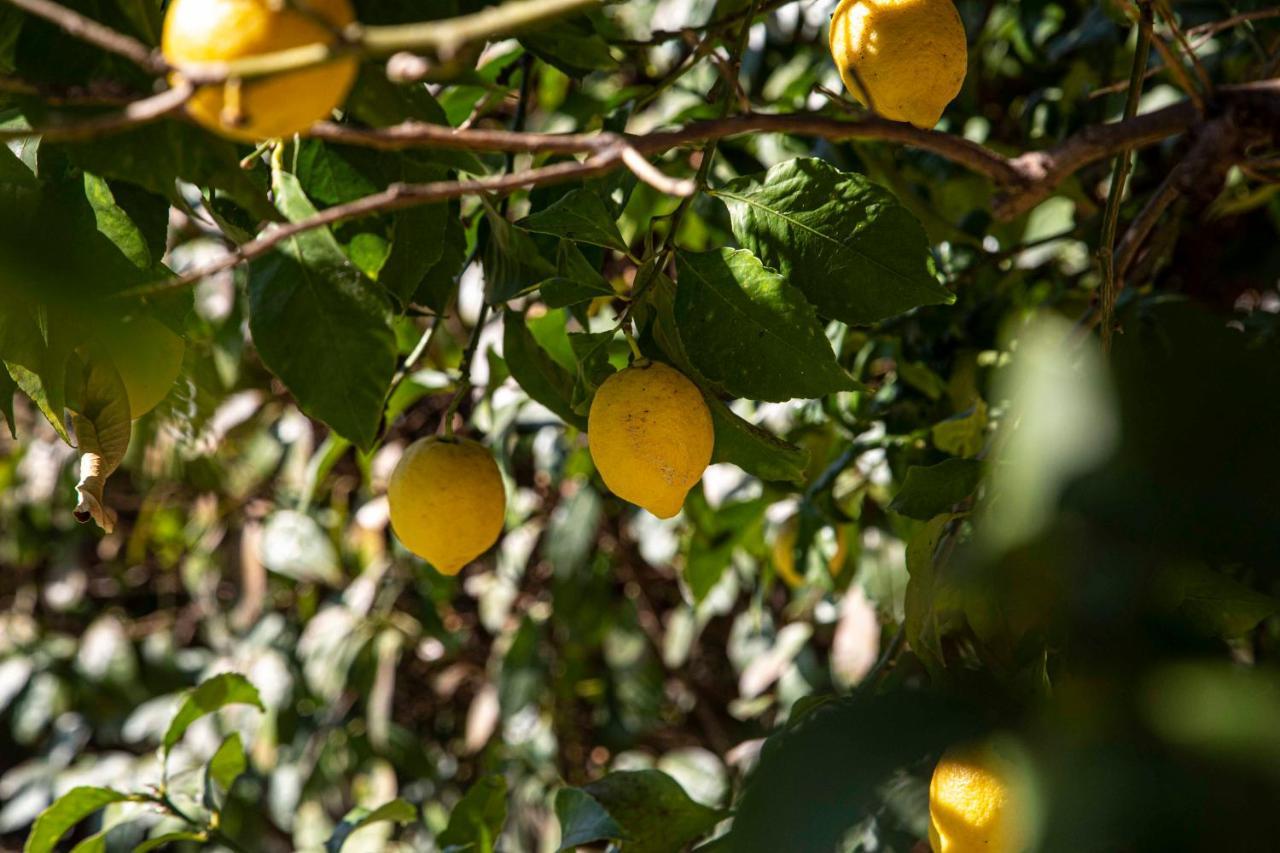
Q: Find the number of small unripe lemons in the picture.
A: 0